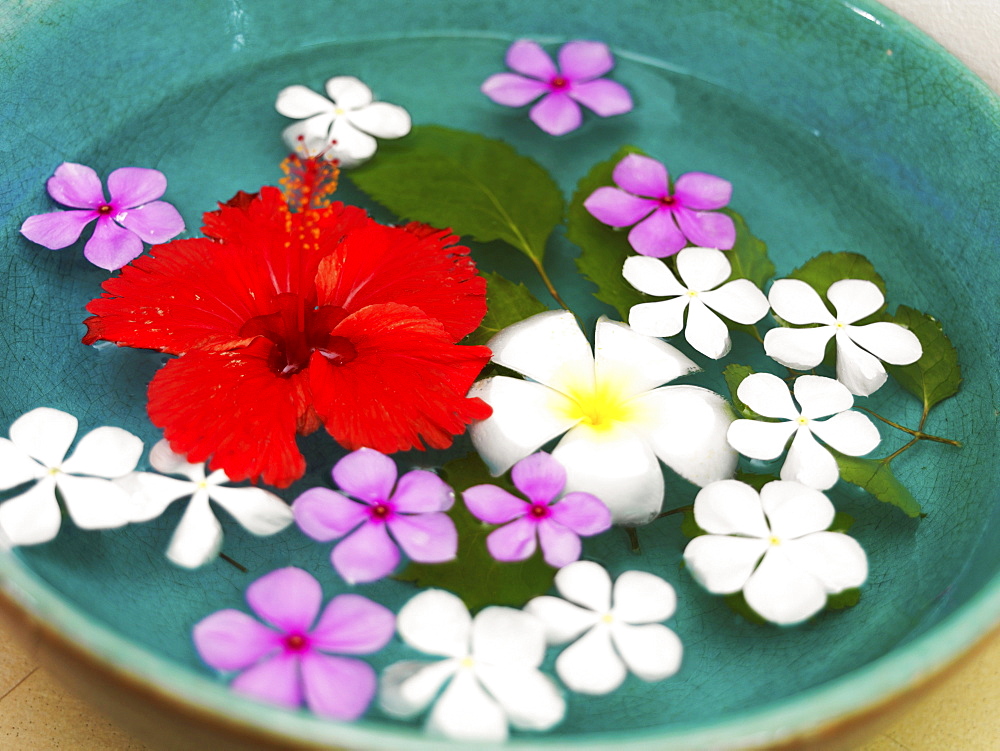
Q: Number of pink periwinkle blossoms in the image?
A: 6